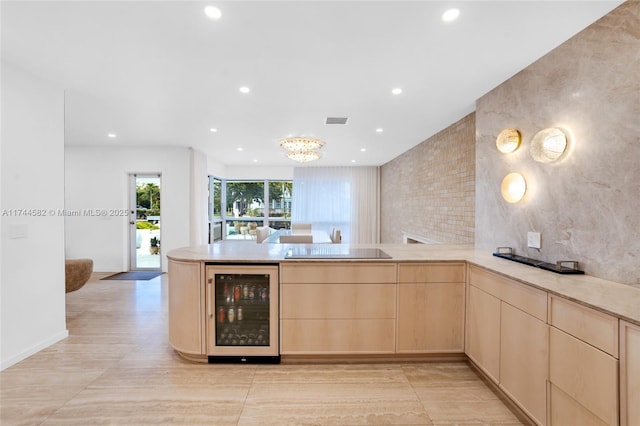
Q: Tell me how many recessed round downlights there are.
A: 11